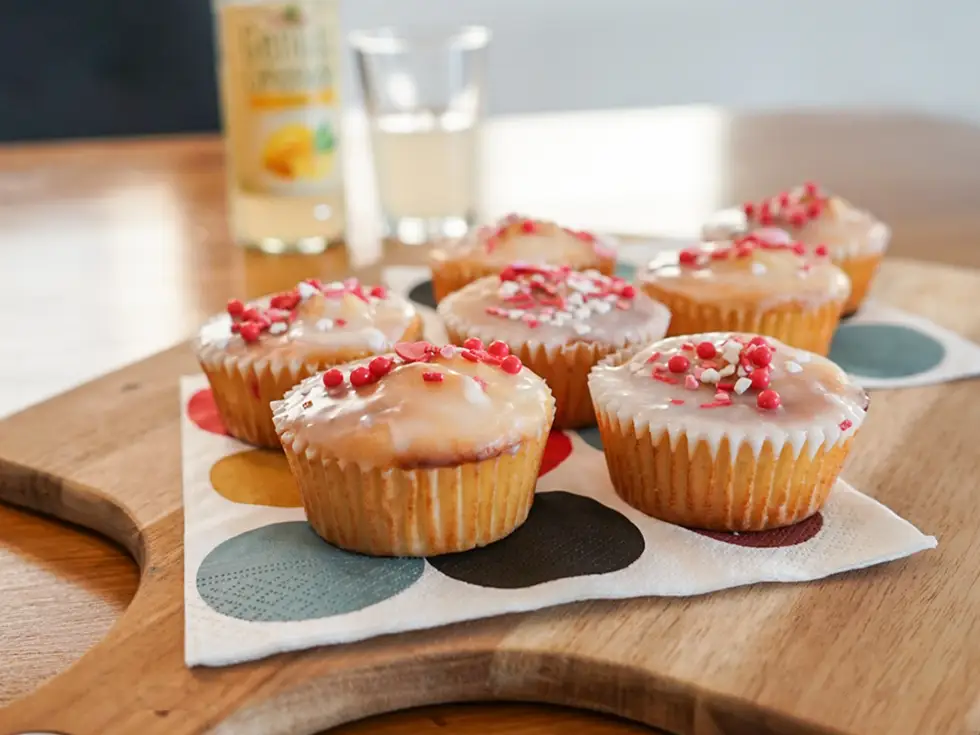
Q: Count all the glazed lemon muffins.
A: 7